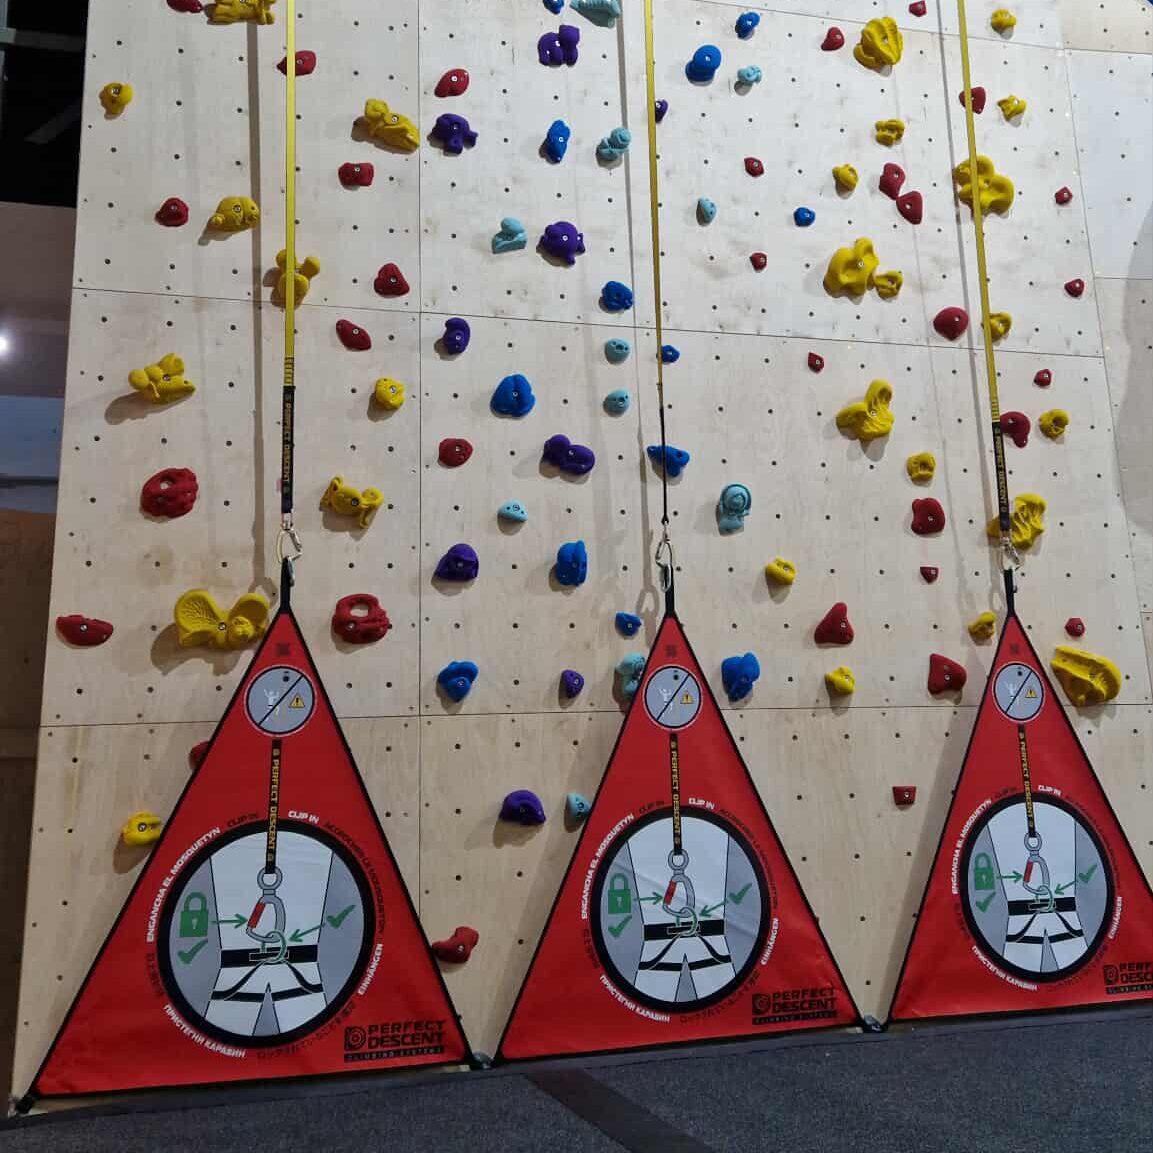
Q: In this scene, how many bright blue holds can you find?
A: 13